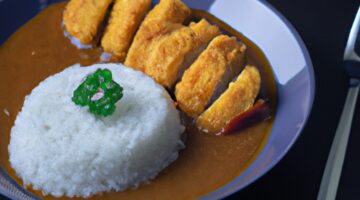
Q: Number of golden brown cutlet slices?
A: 6